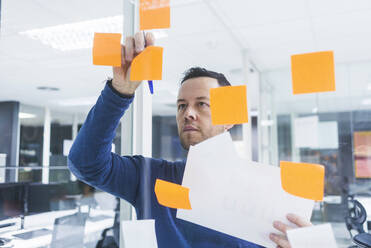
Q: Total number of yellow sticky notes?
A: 7